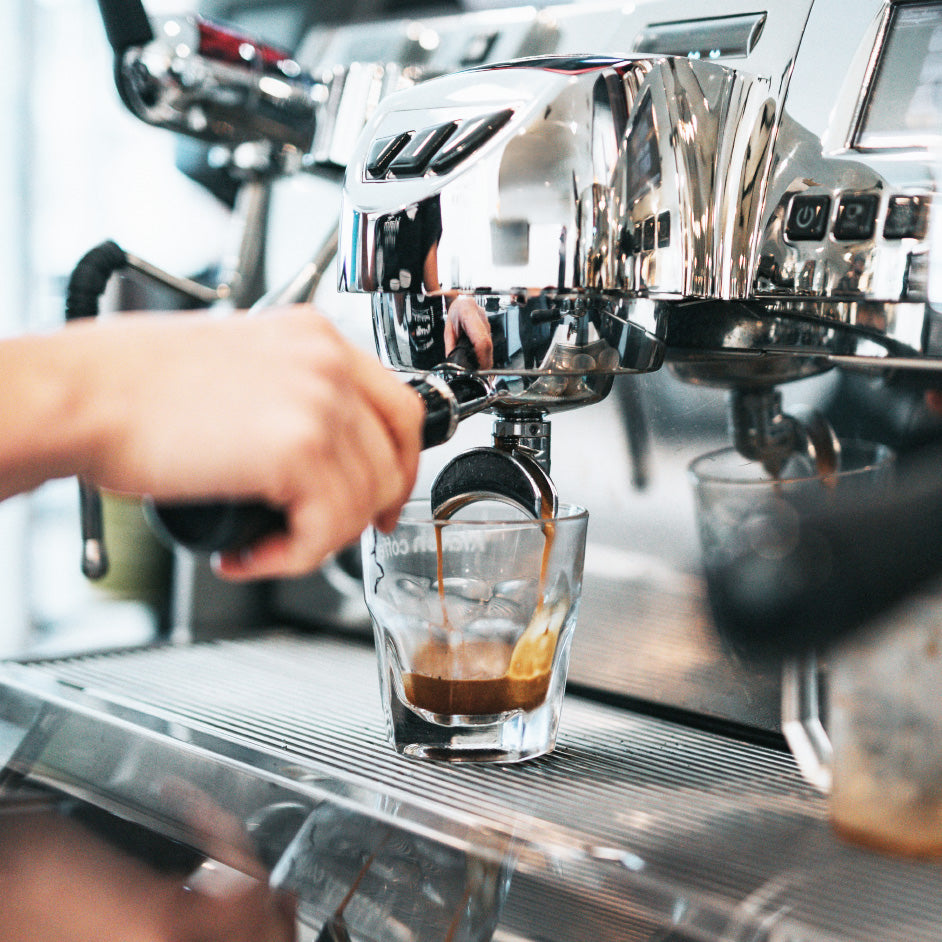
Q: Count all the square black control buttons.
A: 3